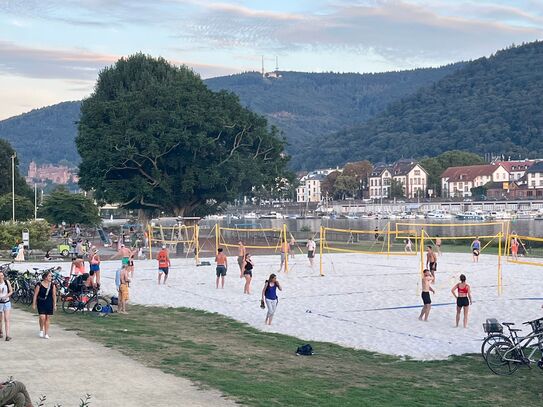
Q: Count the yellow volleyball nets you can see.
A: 5